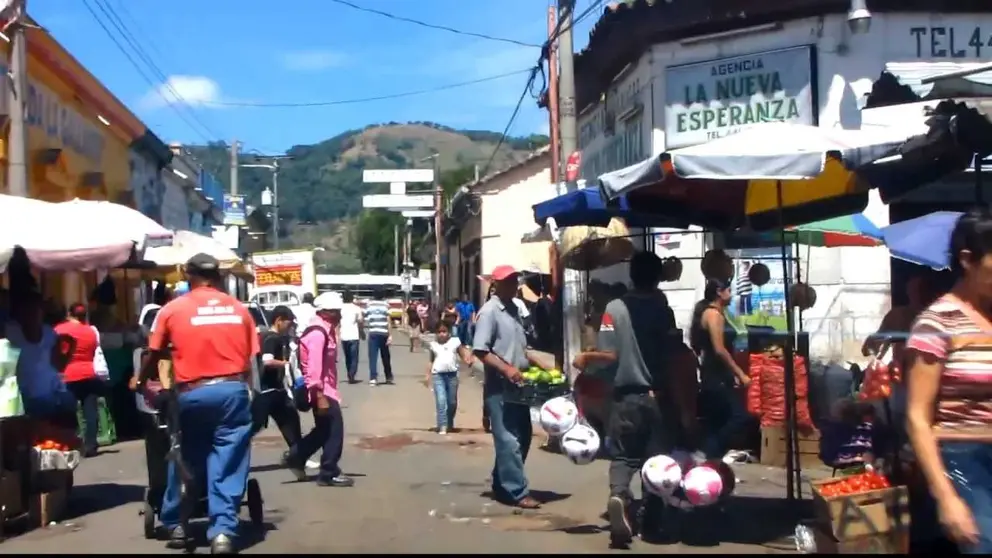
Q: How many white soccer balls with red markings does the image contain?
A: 2